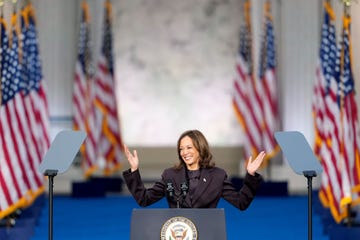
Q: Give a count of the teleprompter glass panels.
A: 2